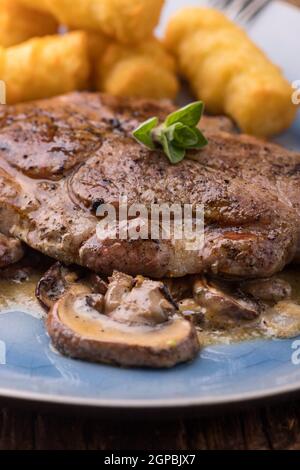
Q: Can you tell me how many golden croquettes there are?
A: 5